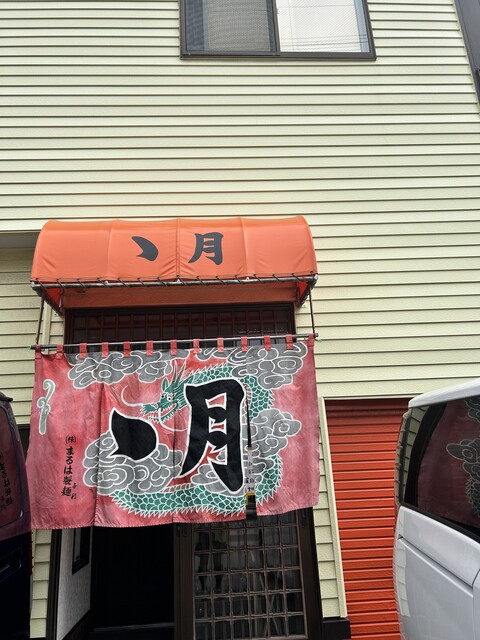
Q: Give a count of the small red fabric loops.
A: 13